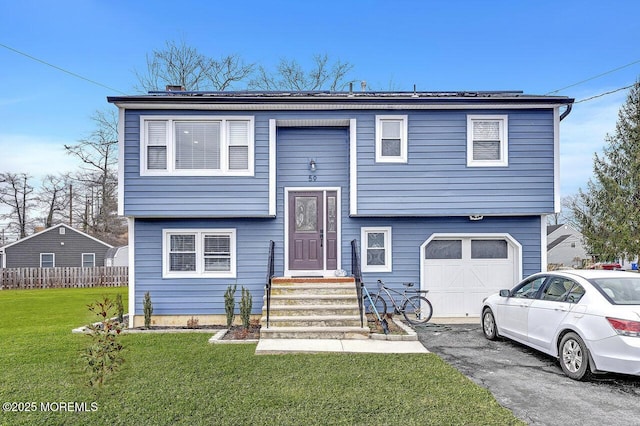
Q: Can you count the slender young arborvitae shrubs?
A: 4